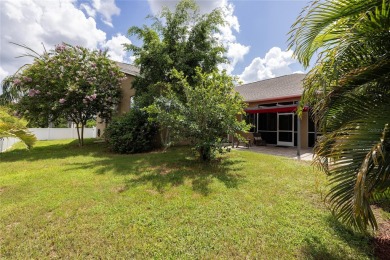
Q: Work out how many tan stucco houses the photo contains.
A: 1